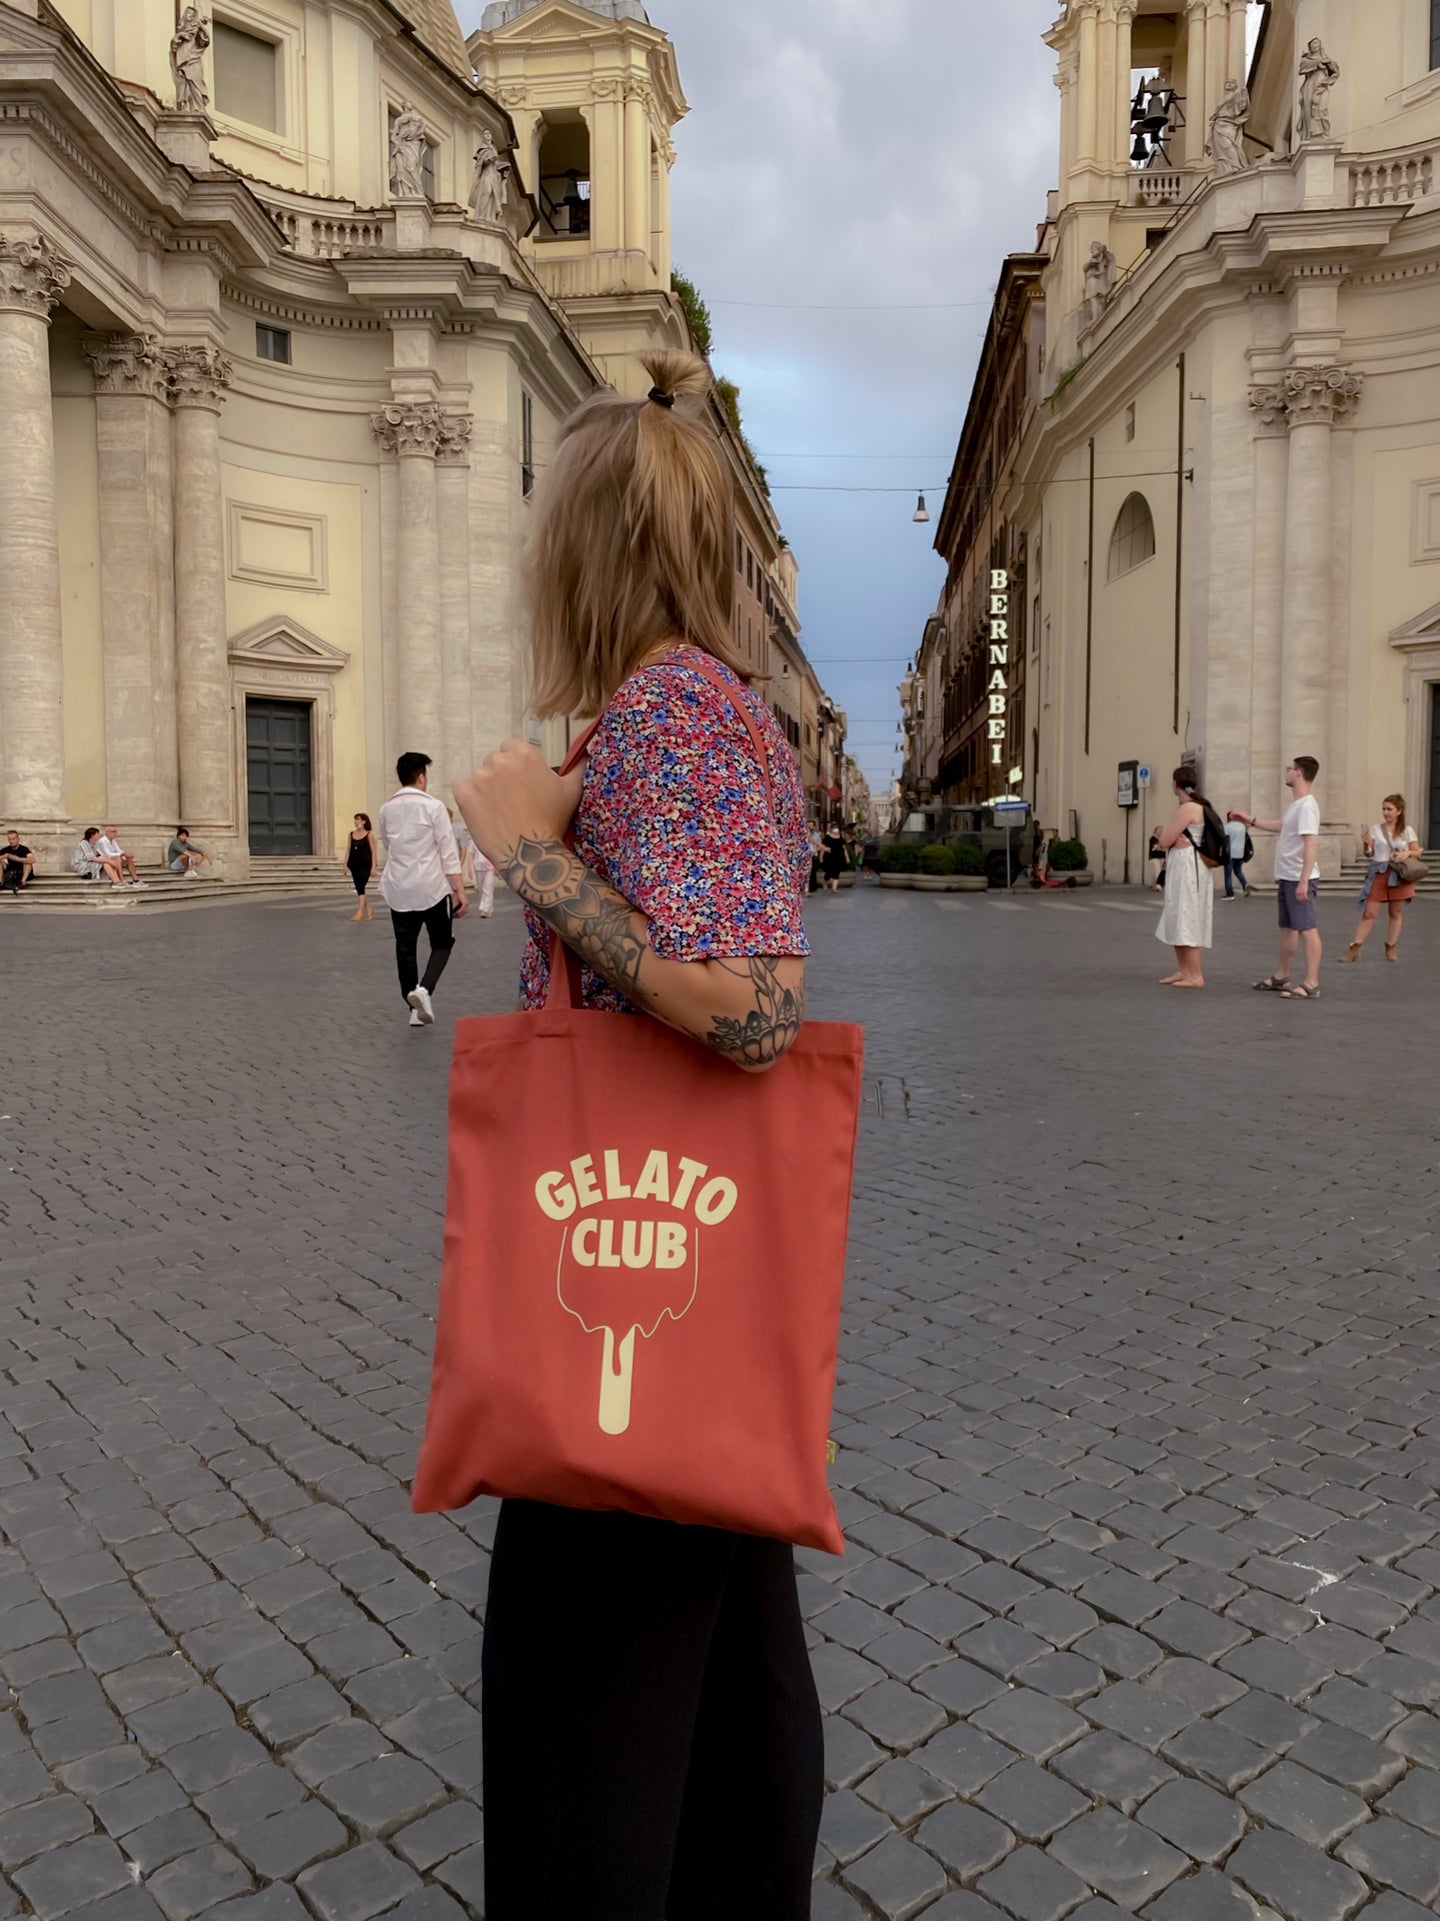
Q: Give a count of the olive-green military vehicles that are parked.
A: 1